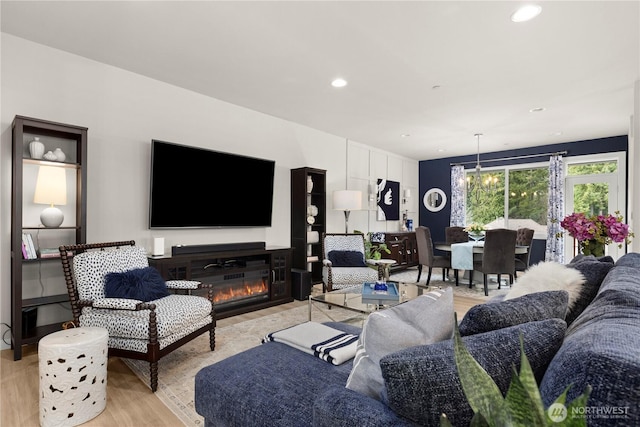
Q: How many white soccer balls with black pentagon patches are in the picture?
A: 0